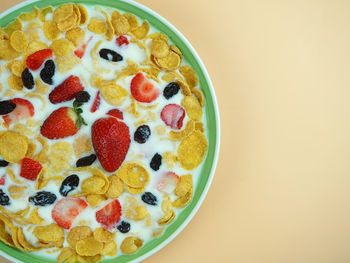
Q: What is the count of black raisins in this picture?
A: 15